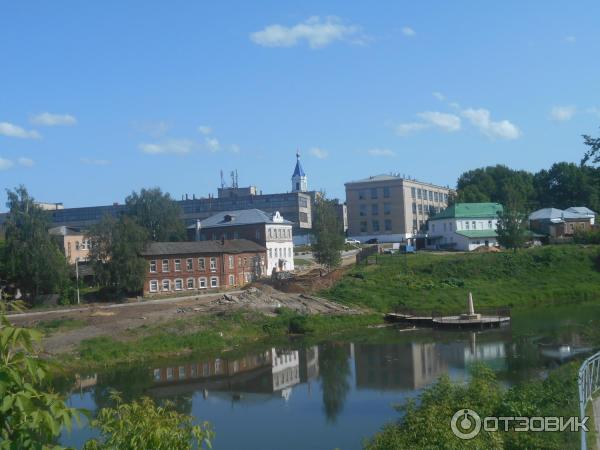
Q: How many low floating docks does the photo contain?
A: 1